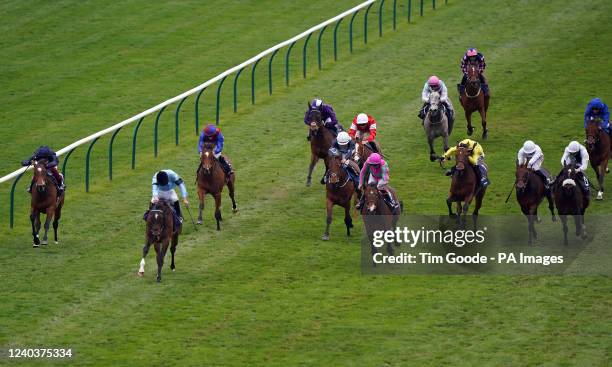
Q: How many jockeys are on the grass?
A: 13